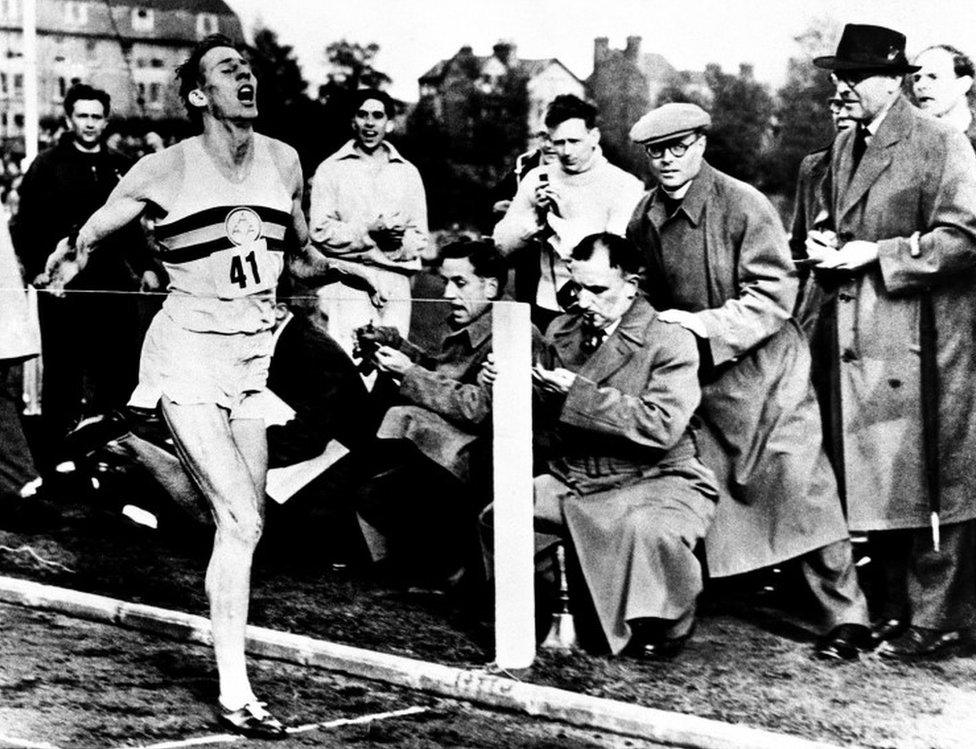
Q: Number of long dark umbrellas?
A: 1